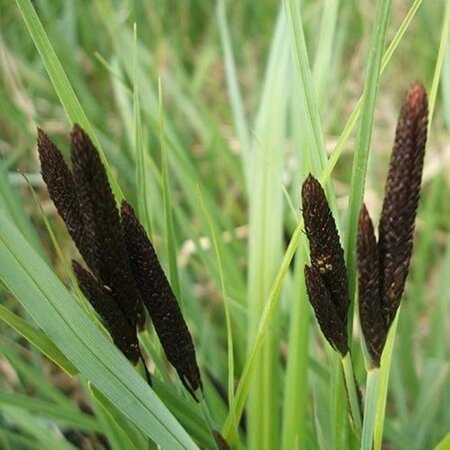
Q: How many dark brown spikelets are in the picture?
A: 8